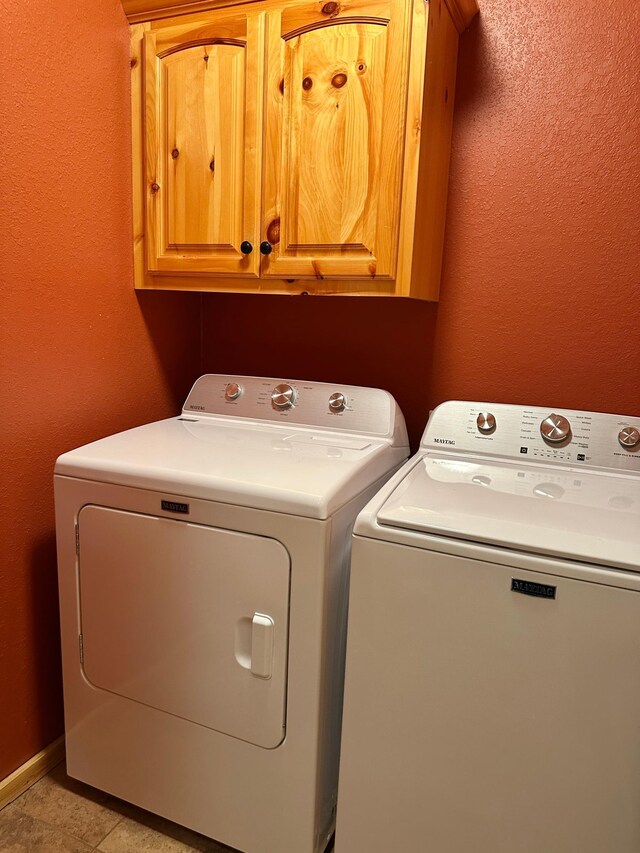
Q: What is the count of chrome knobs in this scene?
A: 6